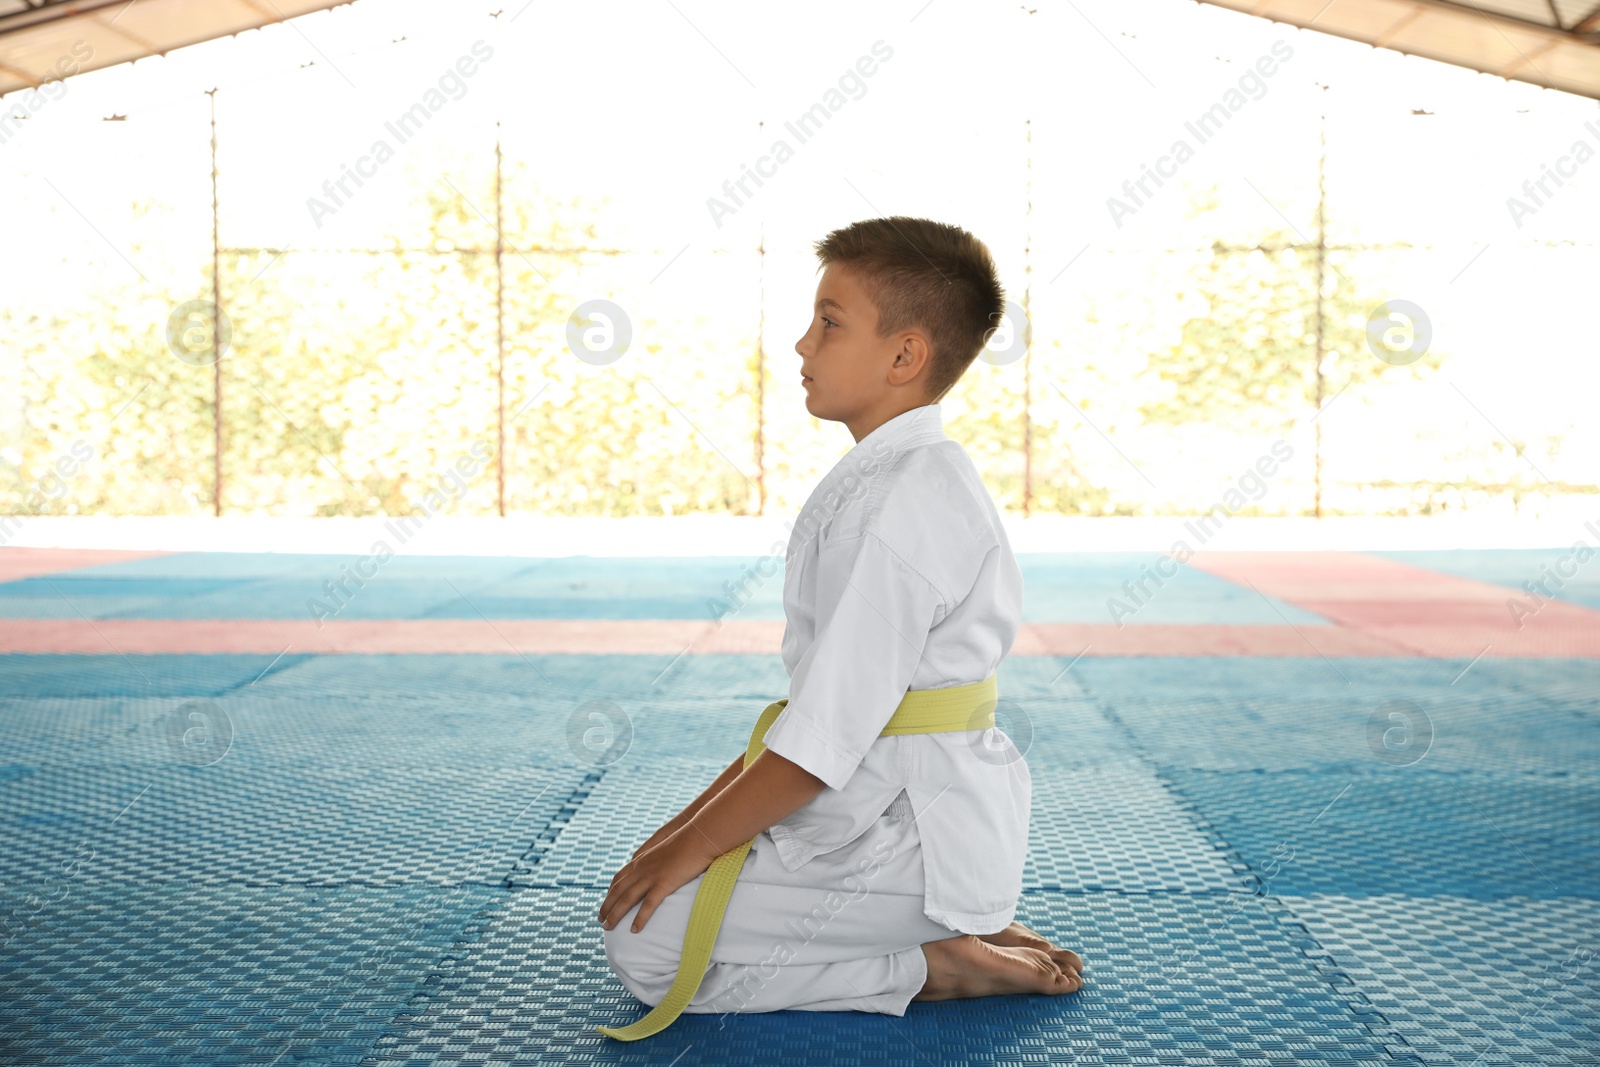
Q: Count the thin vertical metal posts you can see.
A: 5